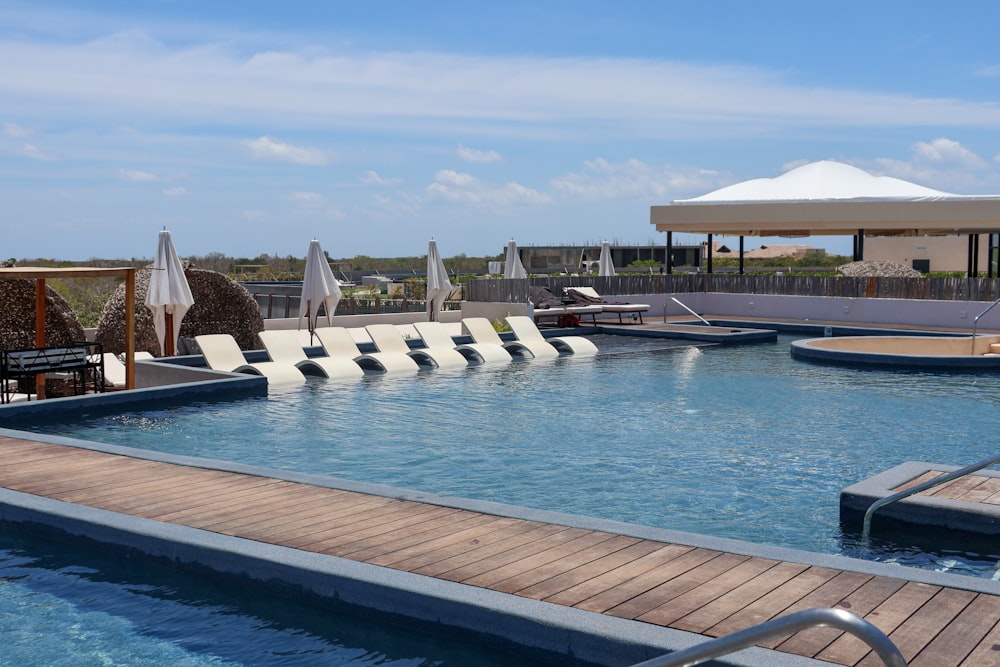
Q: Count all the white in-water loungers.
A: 7